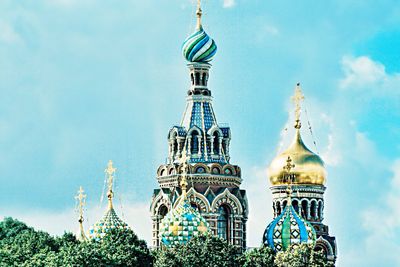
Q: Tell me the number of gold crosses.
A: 5